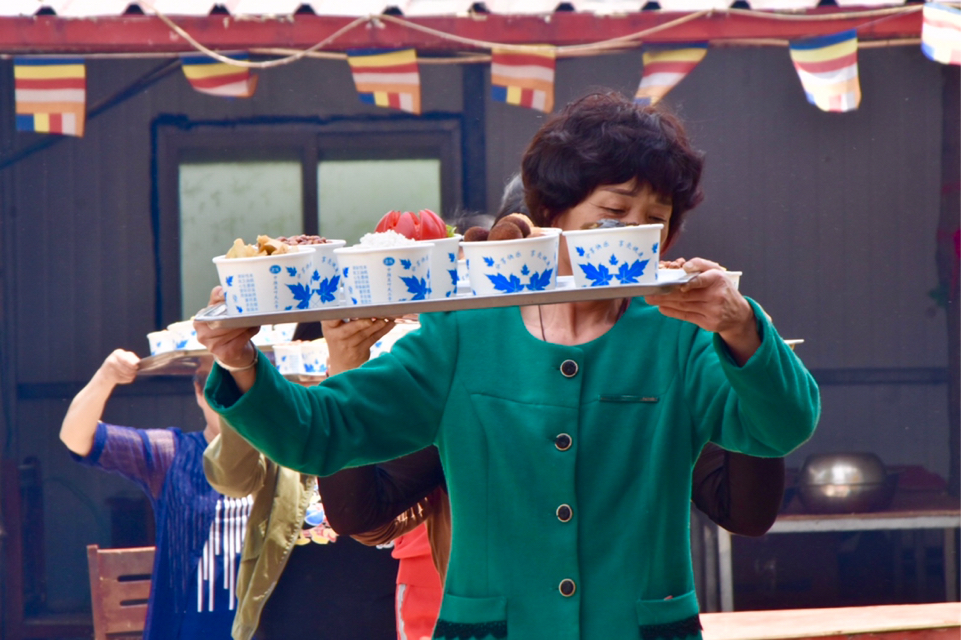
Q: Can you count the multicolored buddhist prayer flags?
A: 7